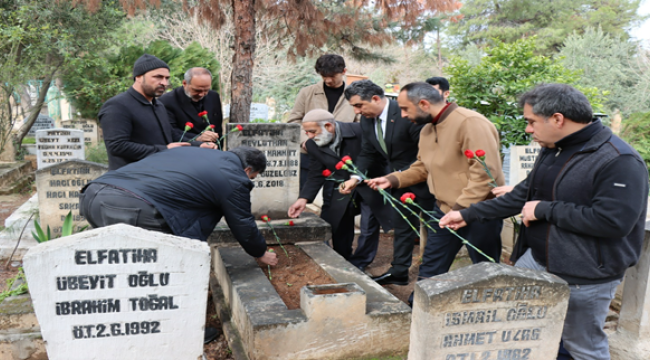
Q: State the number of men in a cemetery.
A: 9